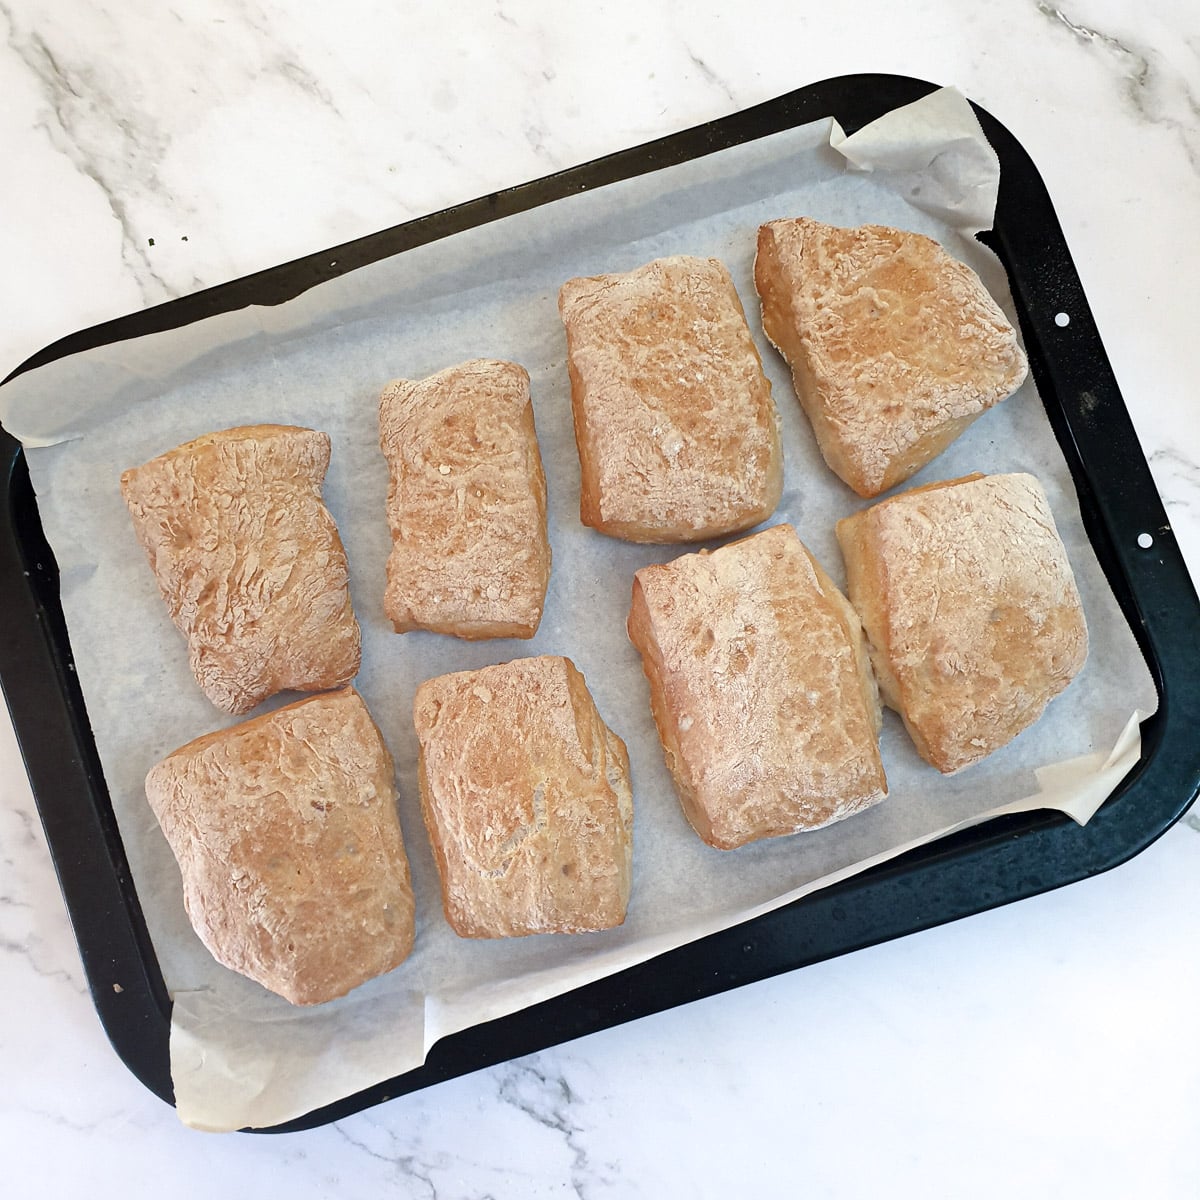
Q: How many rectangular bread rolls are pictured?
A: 8